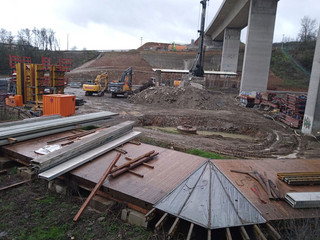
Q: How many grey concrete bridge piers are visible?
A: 3